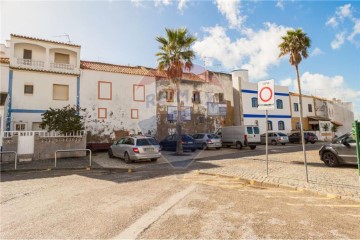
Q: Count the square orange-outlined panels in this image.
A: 4